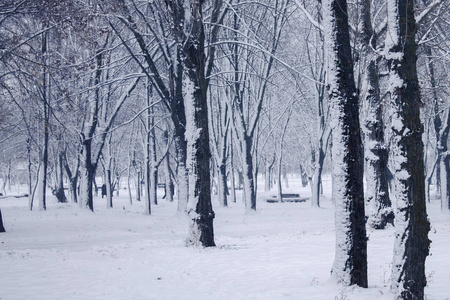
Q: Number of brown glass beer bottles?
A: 0